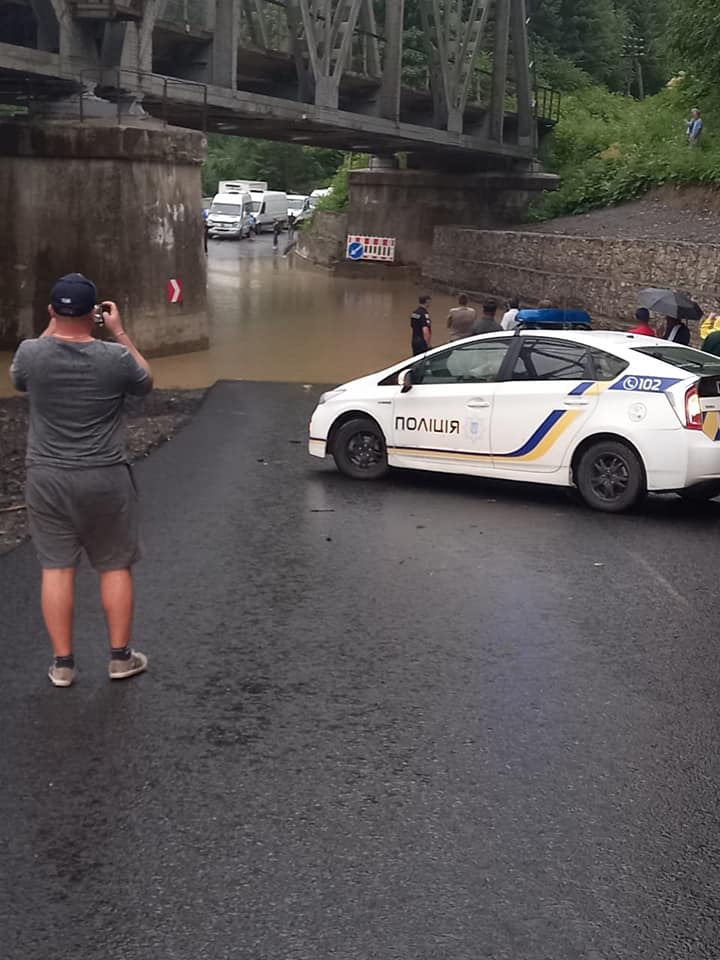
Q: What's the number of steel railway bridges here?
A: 1